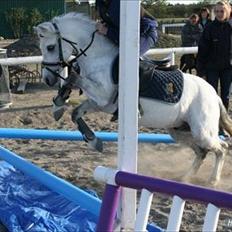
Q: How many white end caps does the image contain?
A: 1